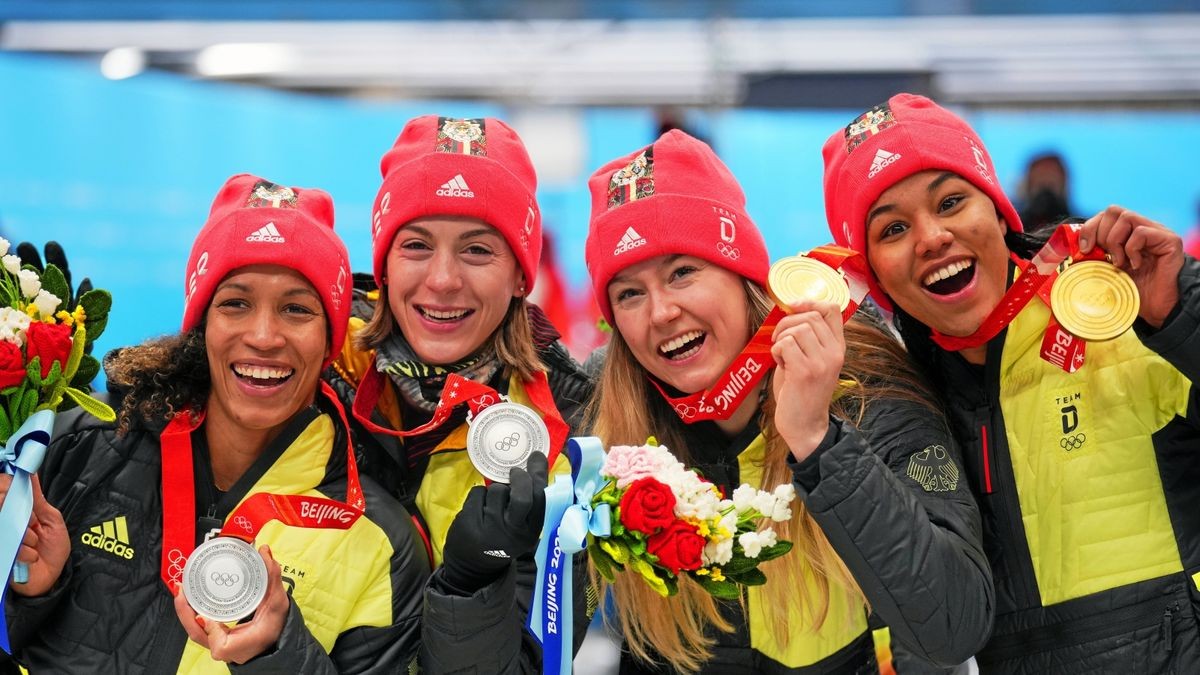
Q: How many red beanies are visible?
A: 4